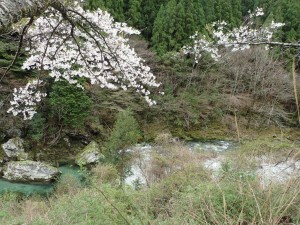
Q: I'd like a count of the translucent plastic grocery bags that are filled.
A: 0